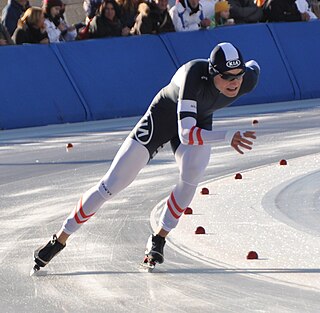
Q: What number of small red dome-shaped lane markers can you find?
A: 8